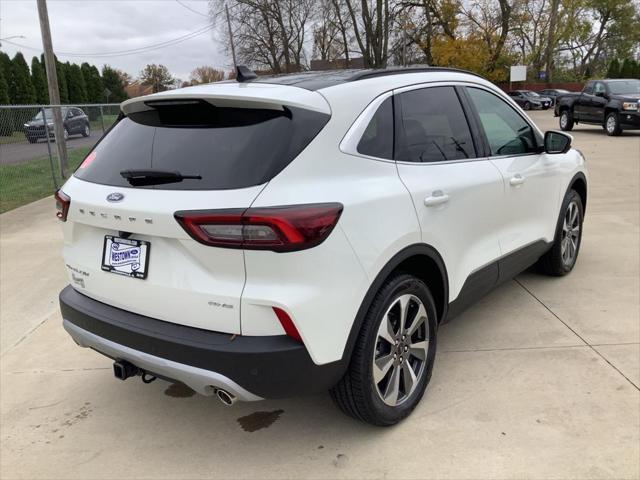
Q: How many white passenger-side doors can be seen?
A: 2